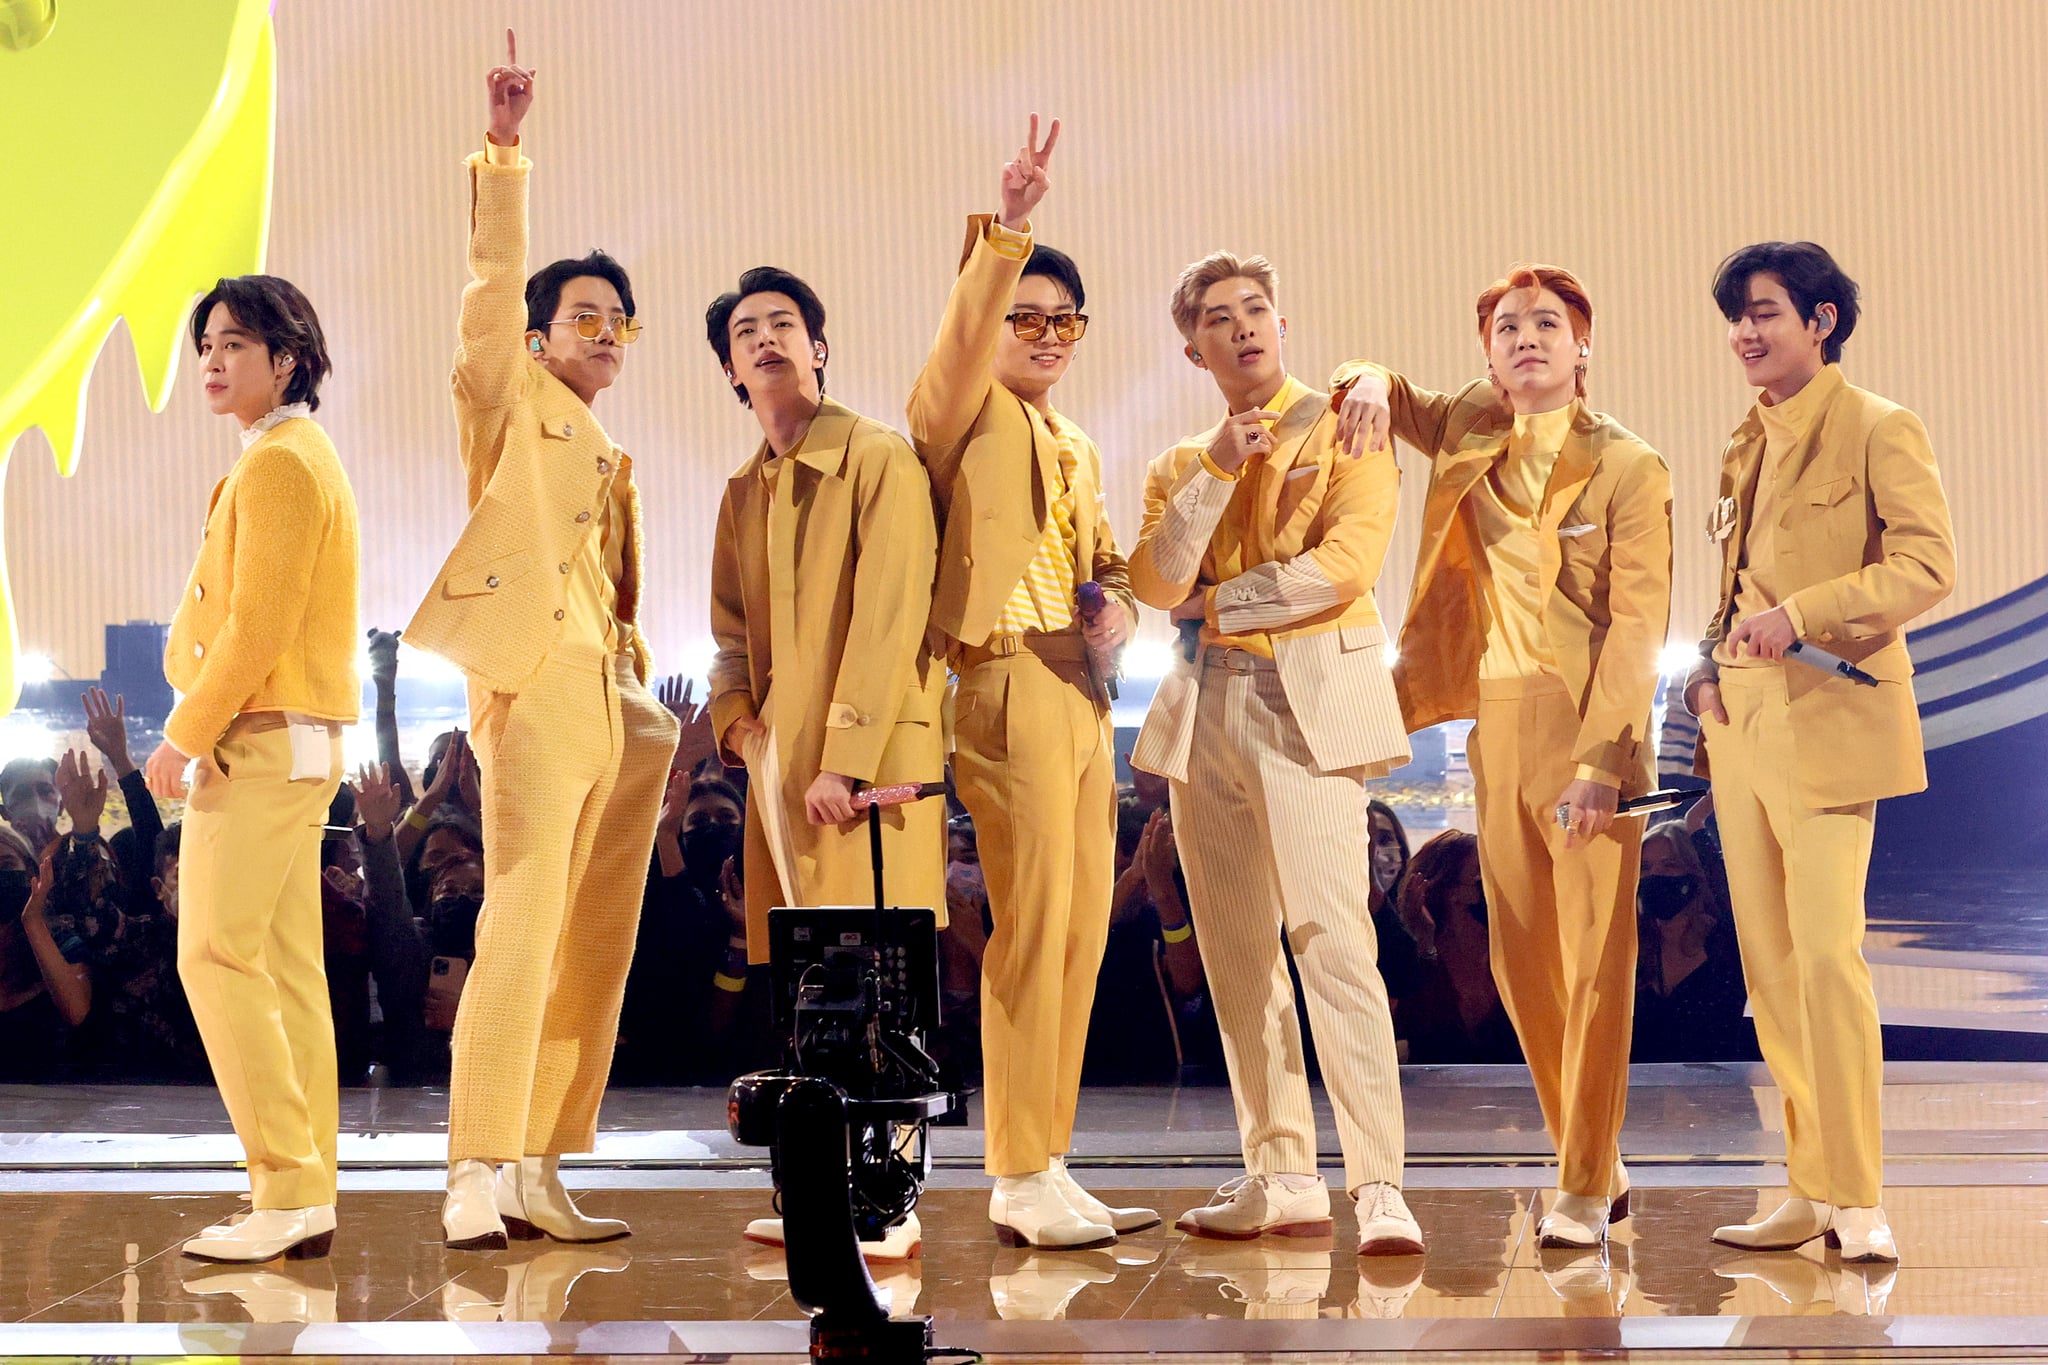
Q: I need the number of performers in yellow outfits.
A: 7